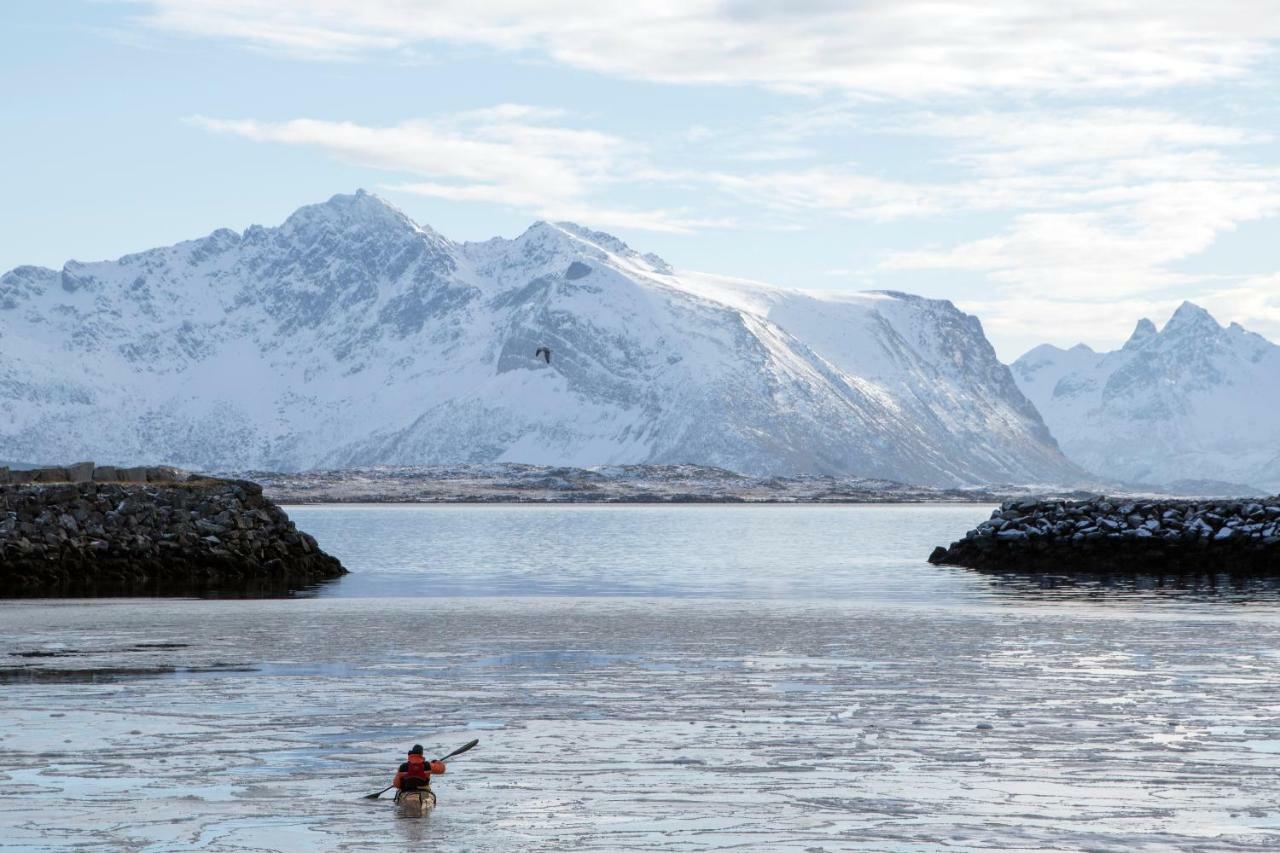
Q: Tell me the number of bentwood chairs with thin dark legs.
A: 0